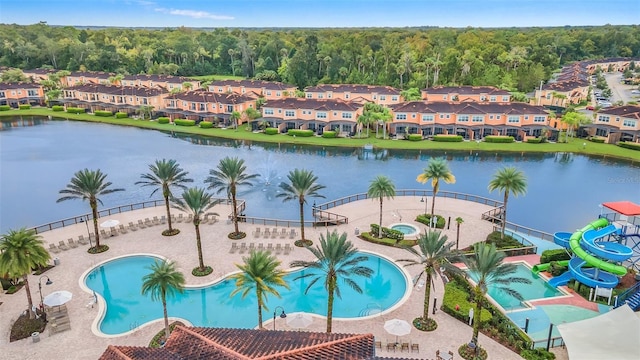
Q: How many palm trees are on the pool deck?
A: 15